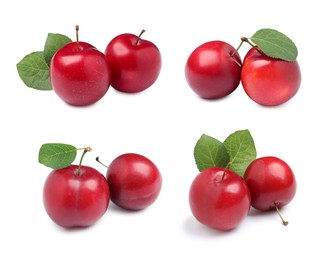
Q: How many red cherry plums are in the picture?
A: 8